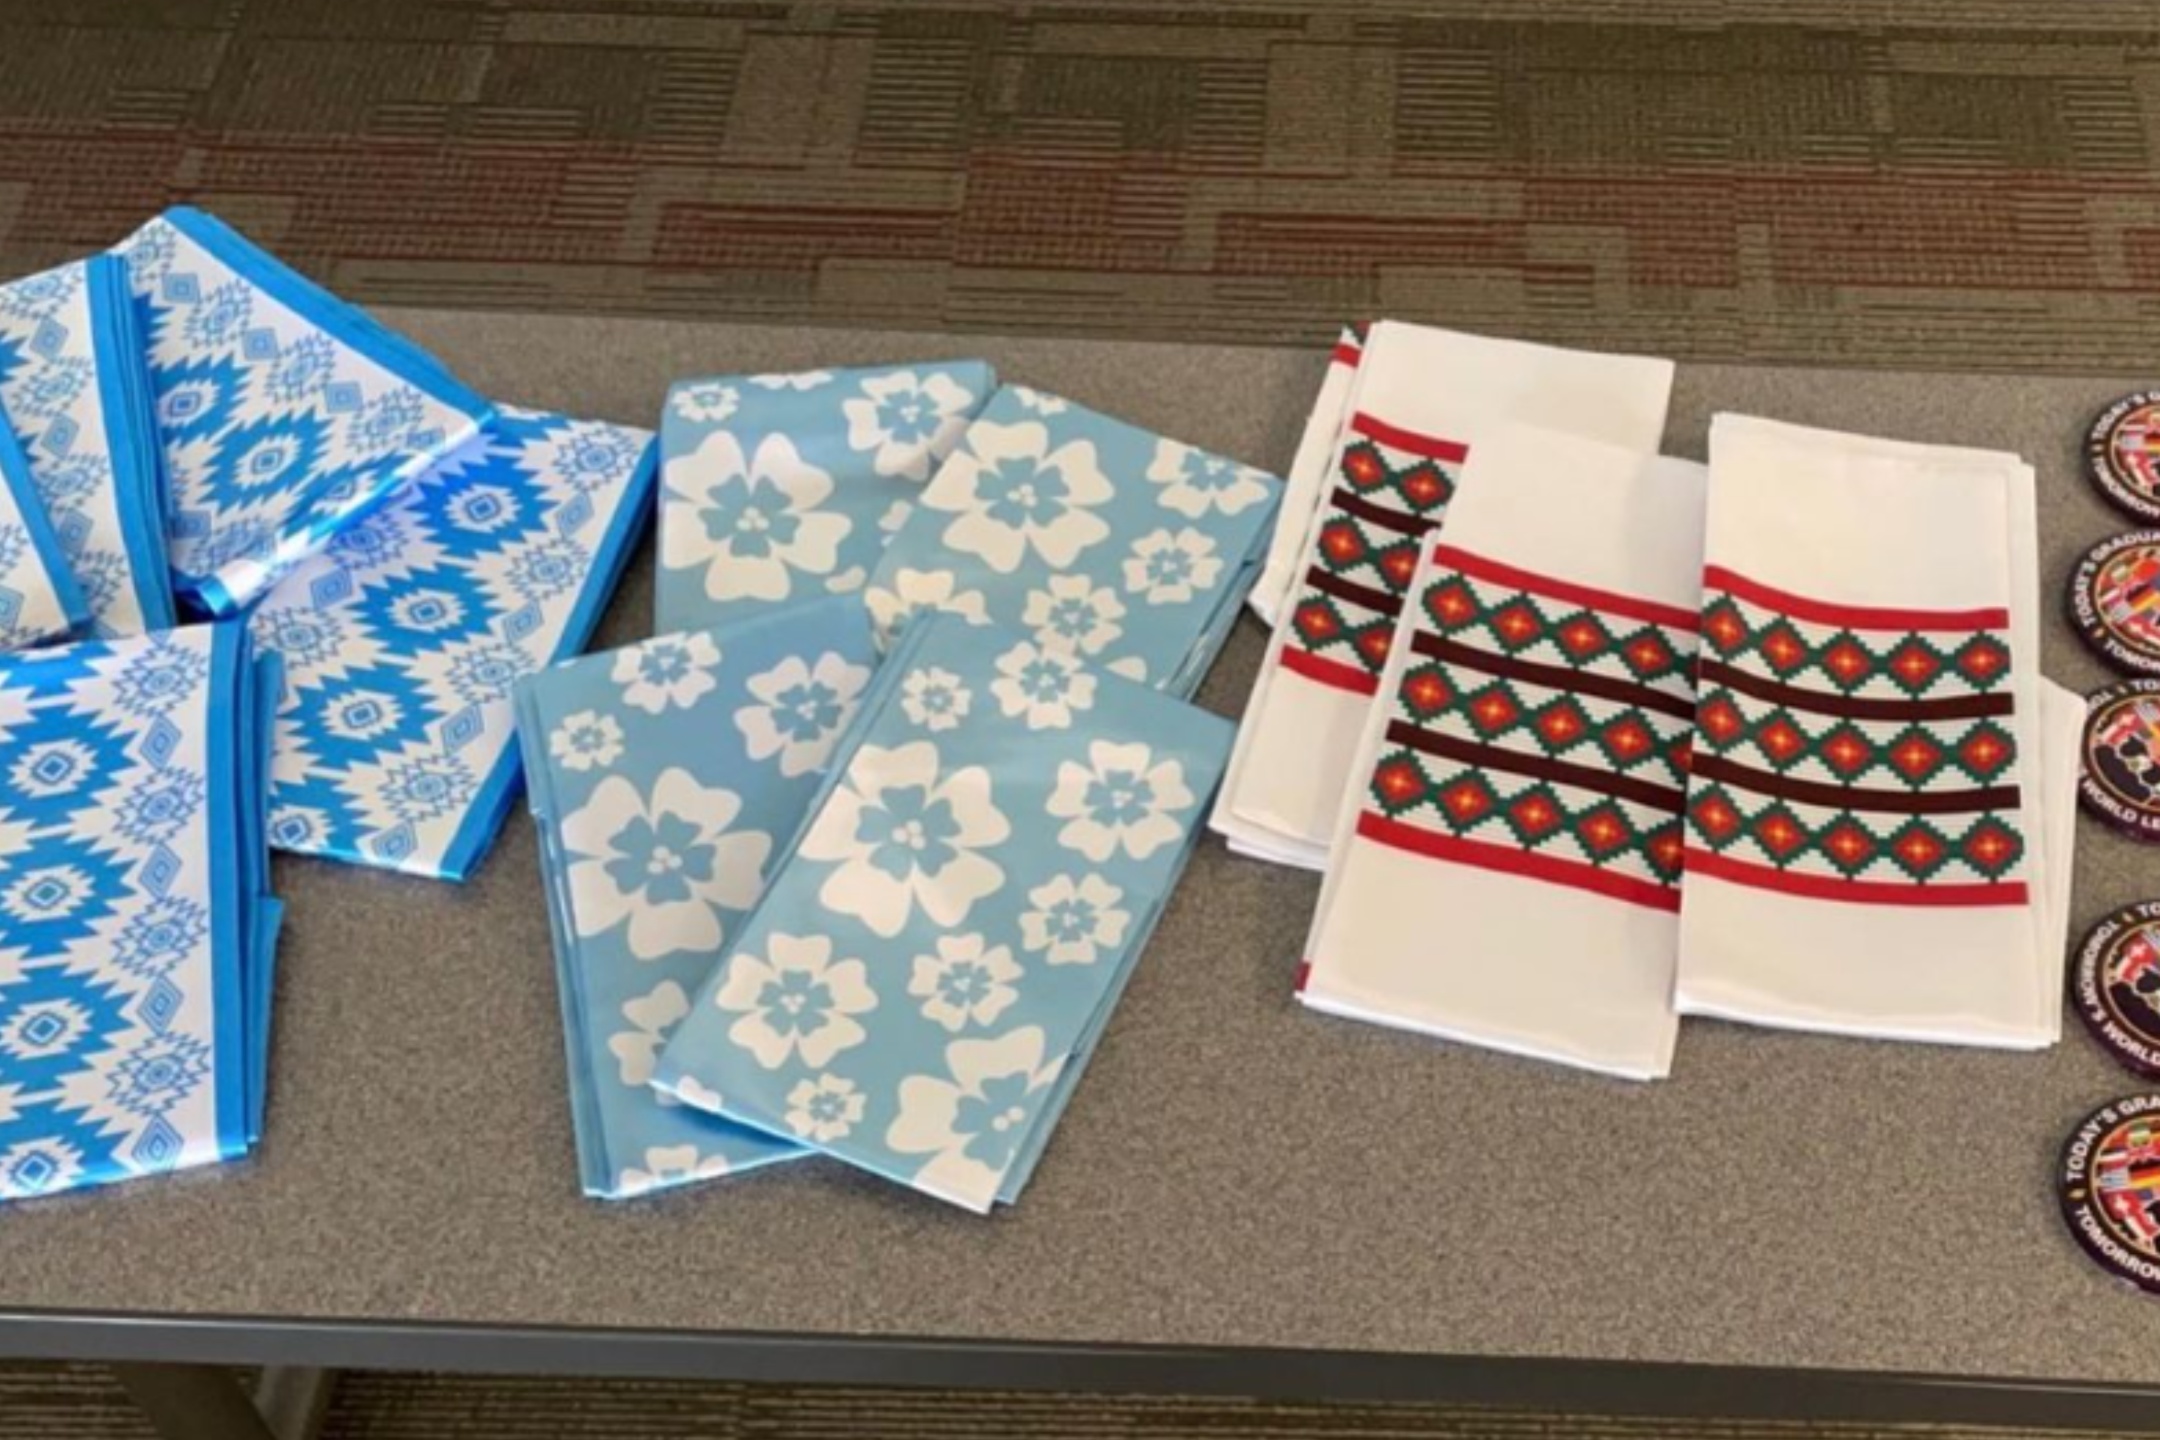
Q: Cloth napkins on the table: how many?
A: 12